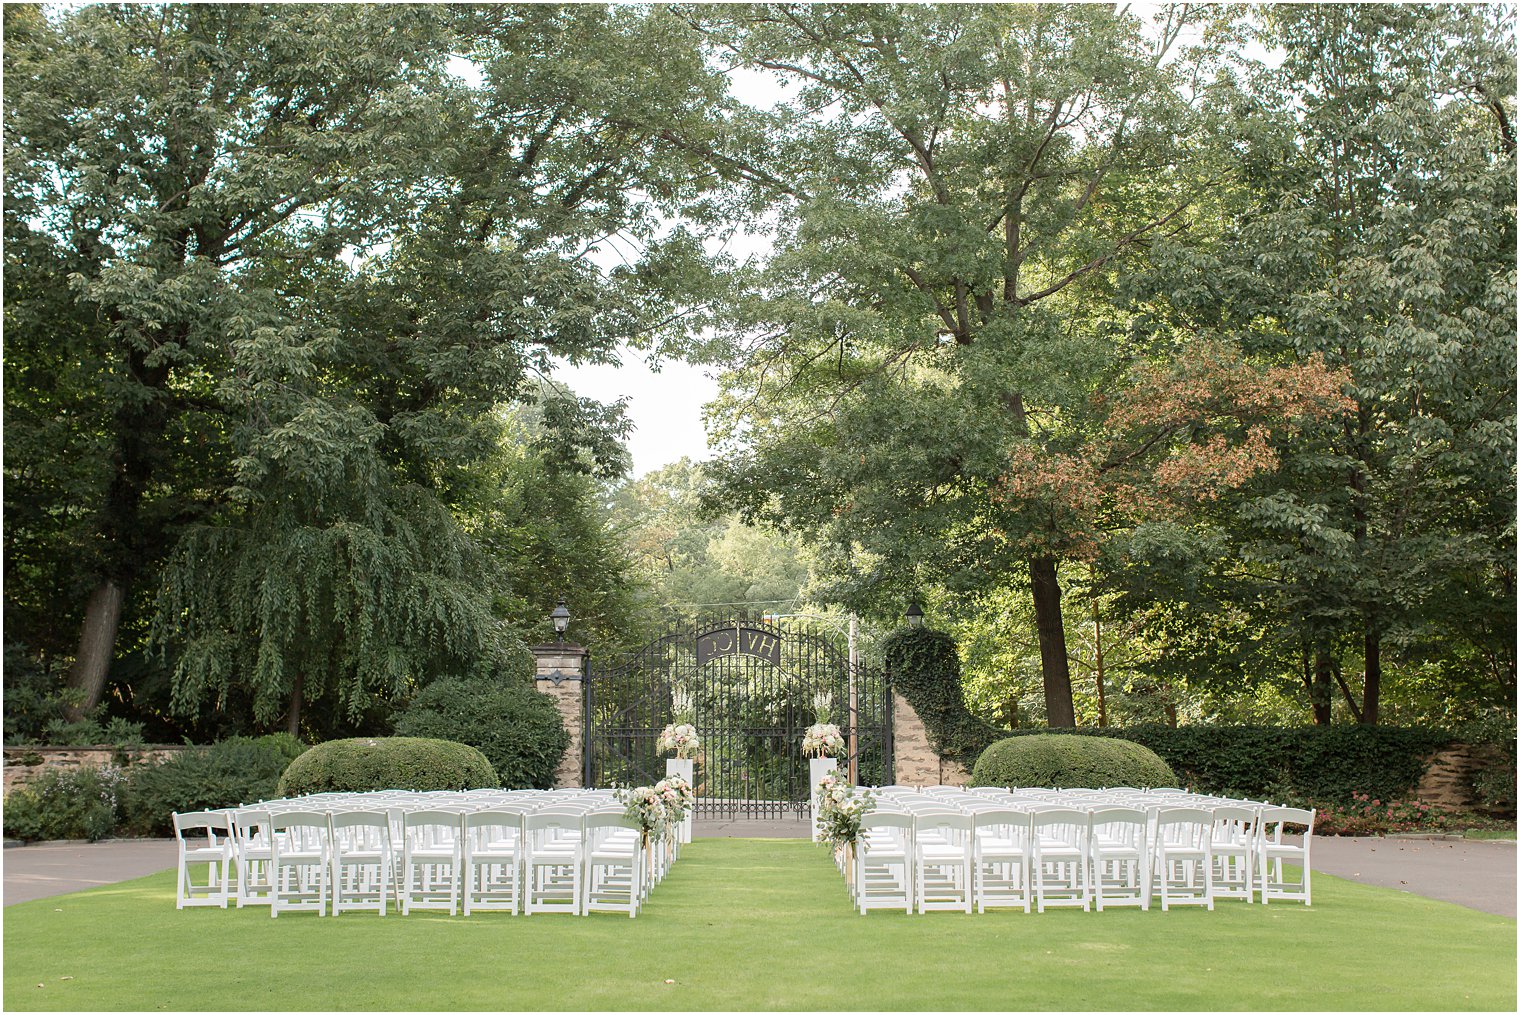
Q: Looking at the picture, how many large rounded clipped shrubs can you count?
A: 2